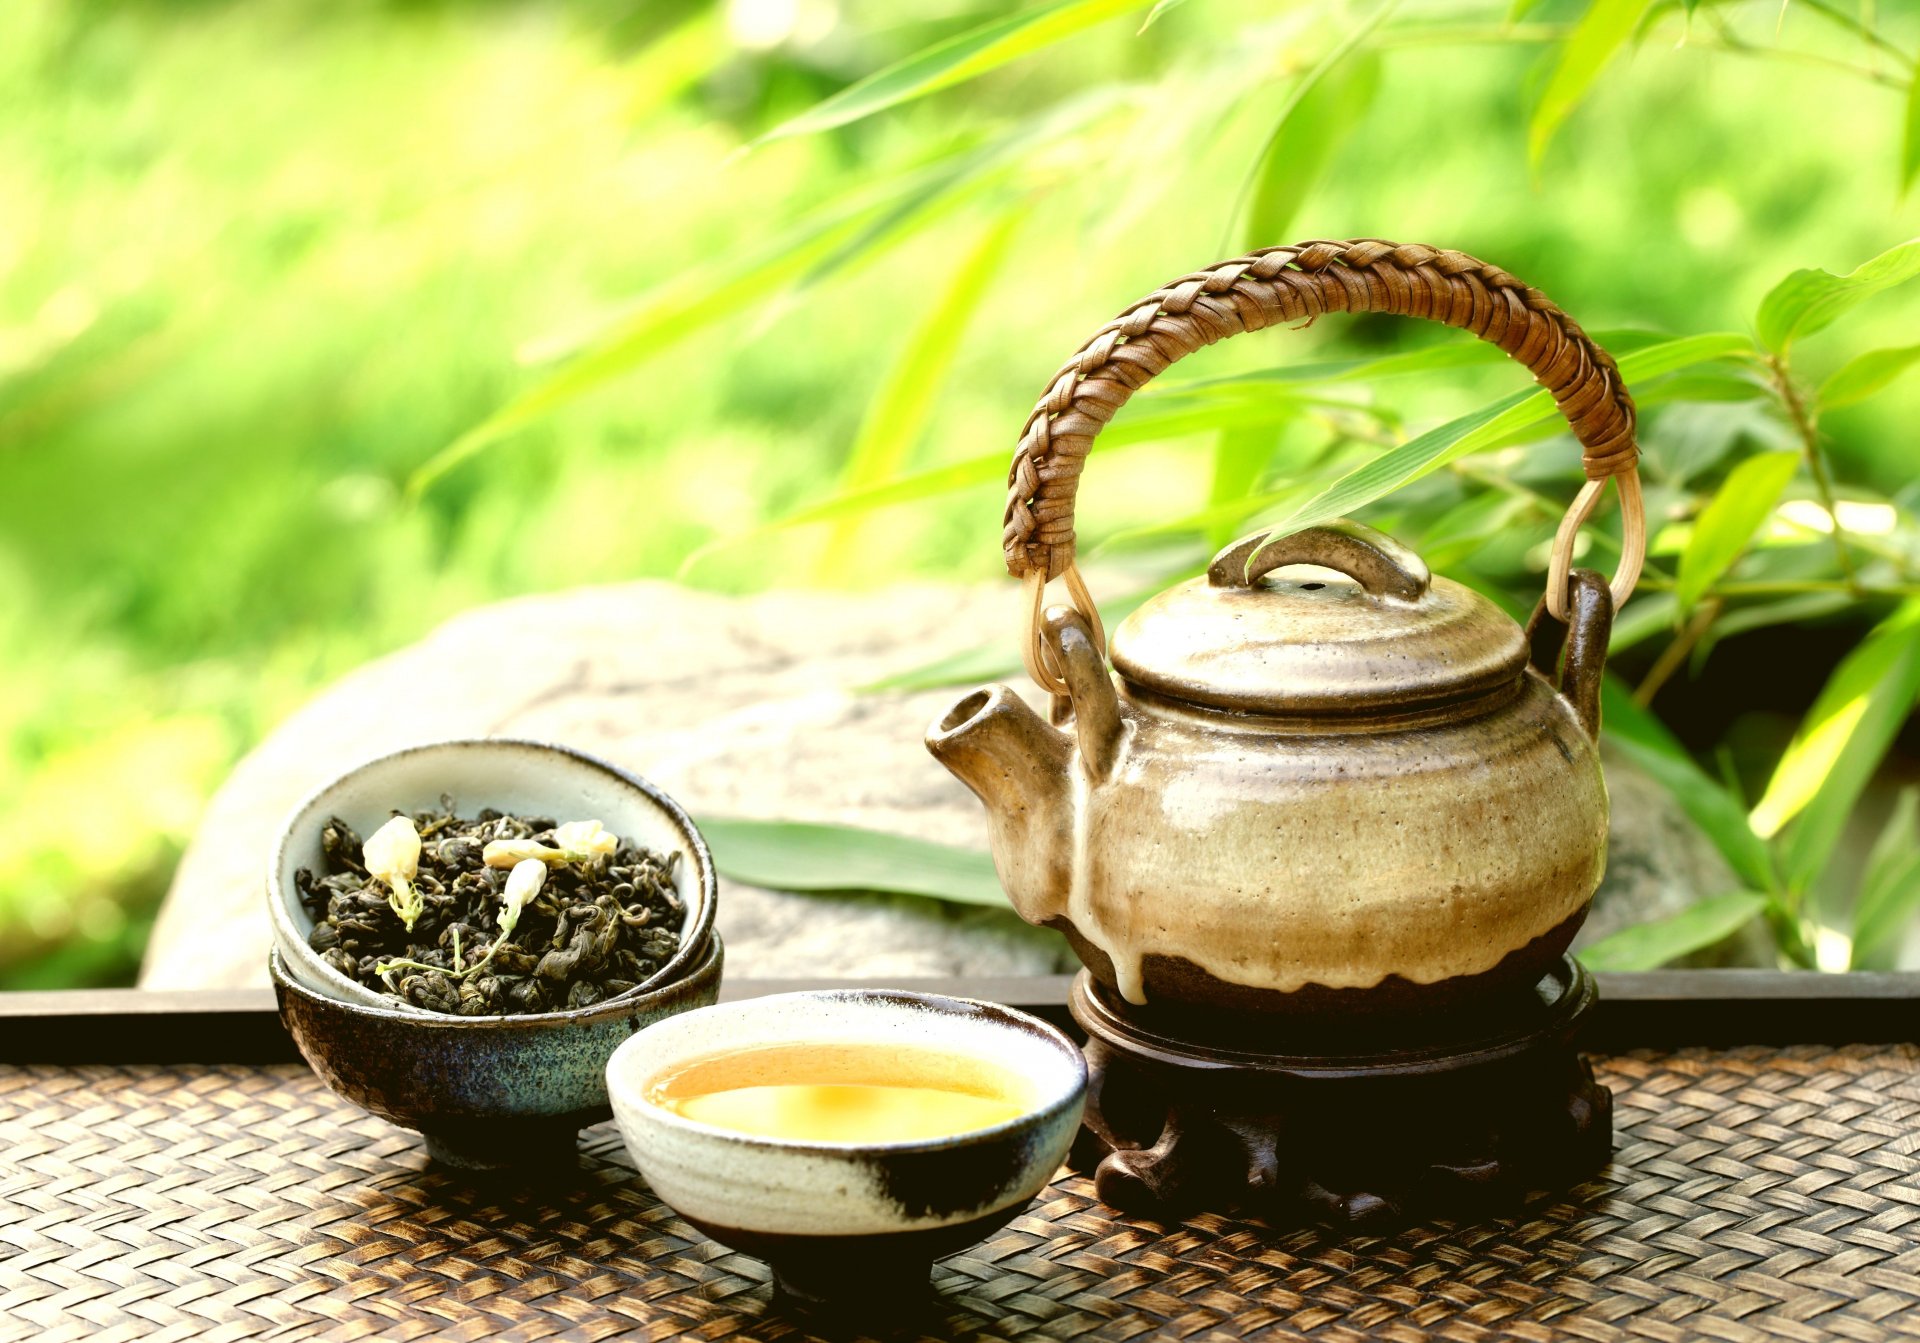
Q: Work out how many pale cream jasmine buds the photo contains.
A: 4